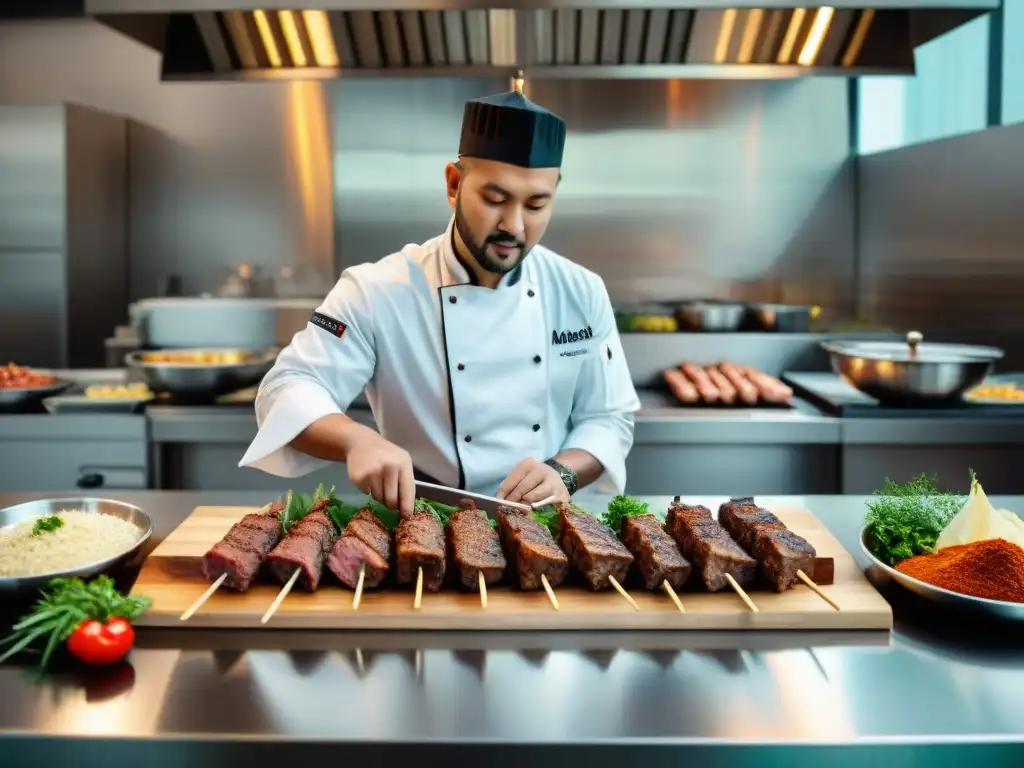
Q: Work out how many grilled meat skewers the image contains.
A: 10